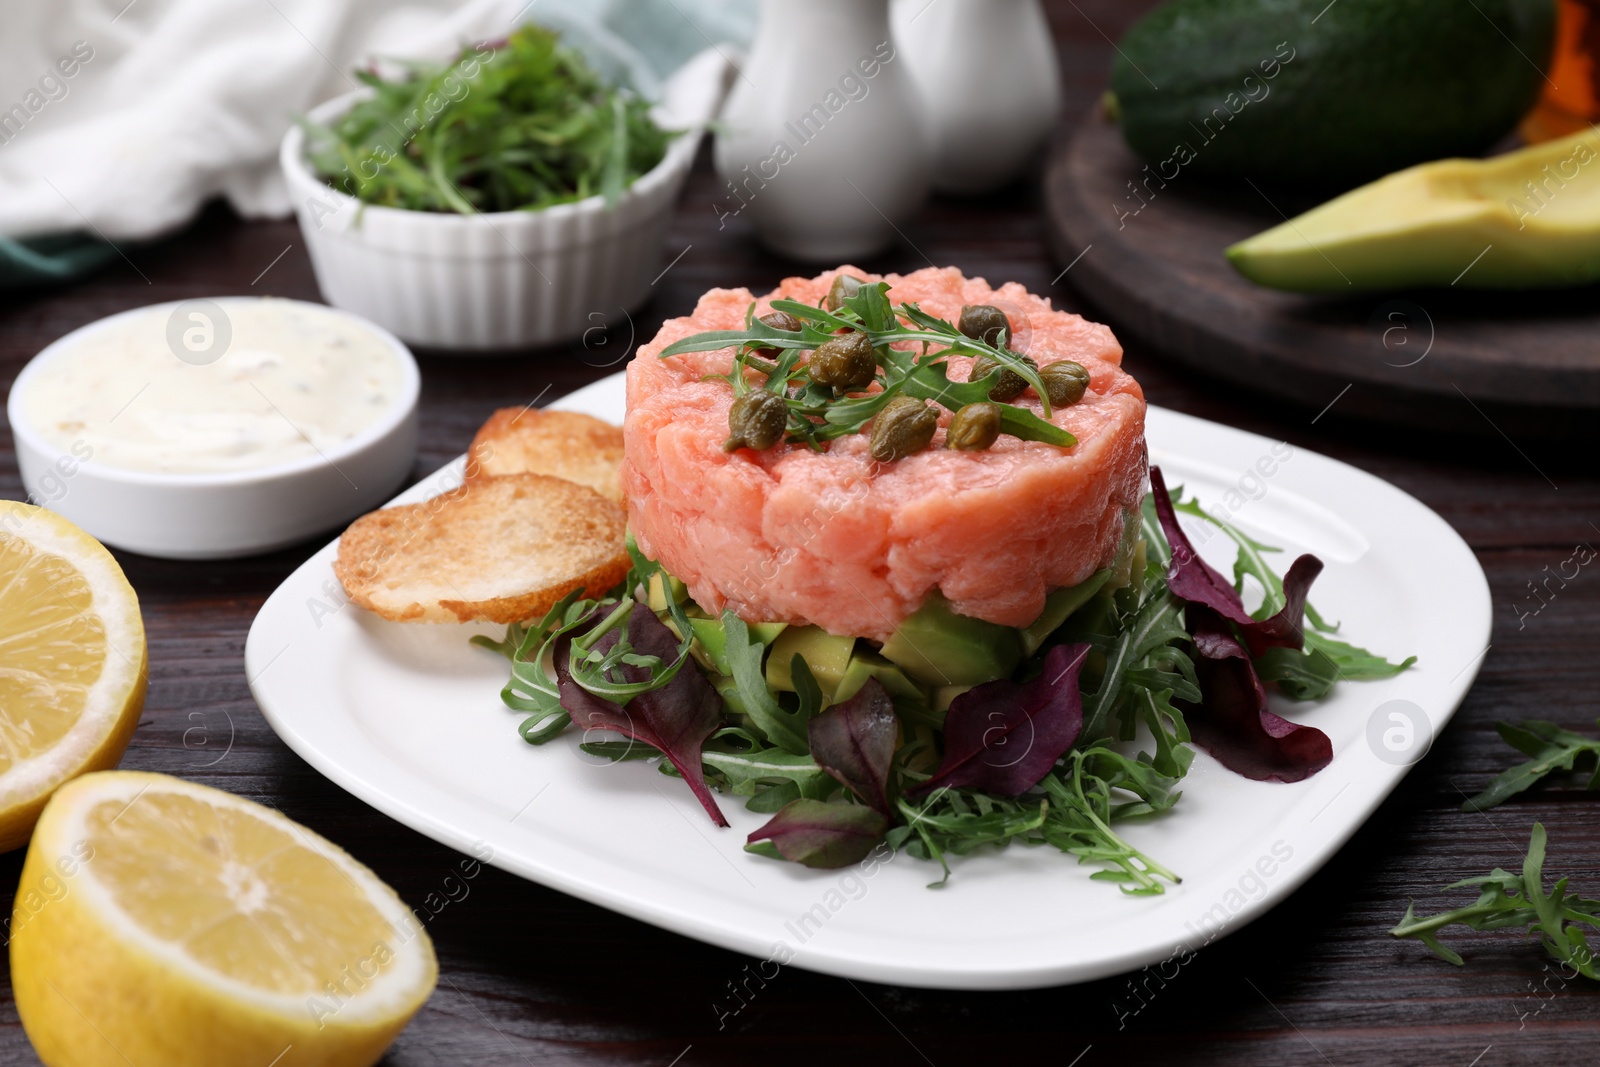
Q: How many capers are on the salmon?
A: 9